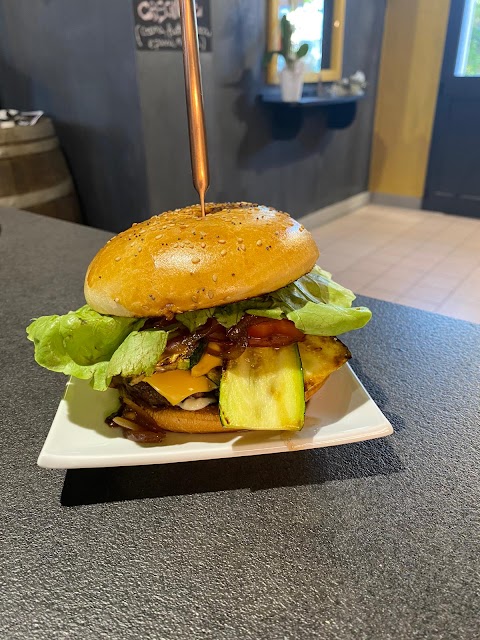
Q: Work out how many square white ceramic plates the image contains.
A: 1